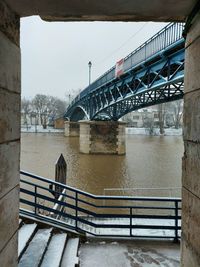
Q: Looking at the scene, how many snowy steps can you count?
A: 4